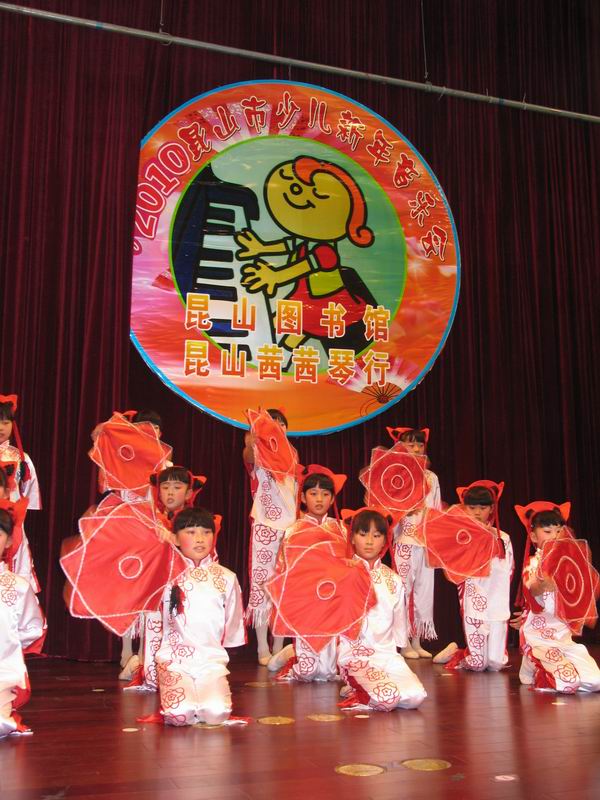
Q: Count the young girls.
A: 12